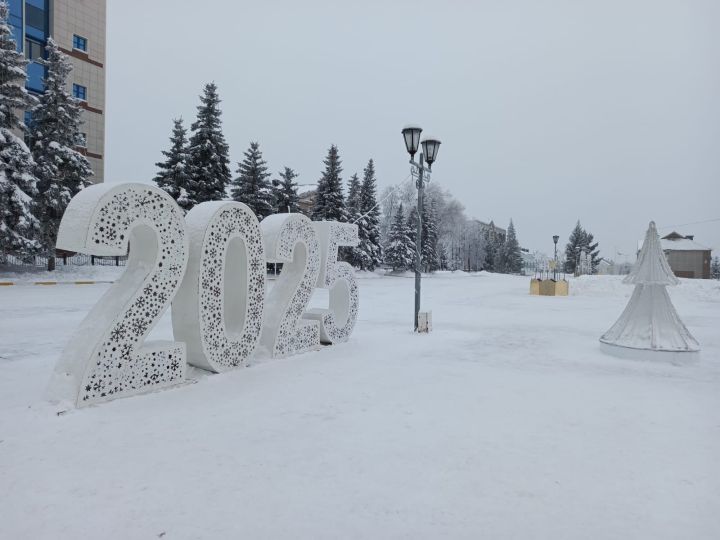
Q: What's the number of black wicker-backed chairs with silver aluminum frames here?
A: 0